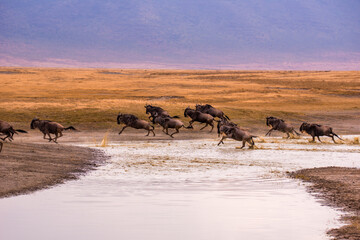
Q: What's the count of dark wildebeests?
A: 11